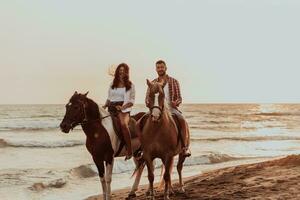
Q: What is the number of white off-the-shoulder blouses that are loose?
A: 1